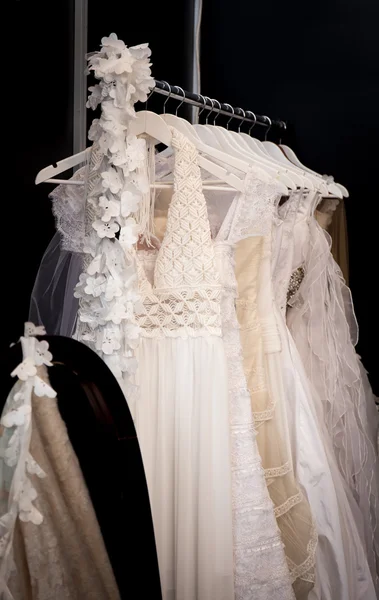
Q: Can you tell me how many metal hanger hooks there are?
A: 11